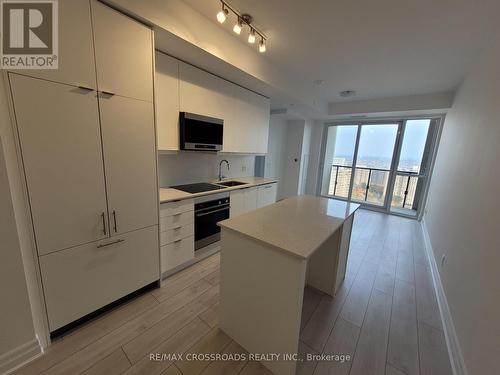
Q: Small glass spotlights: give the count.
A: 4